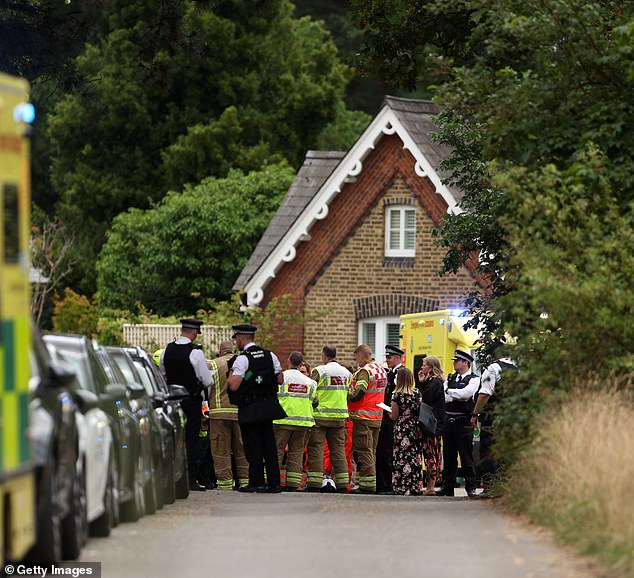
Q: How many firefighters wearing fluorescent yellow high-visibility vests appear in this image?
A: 2